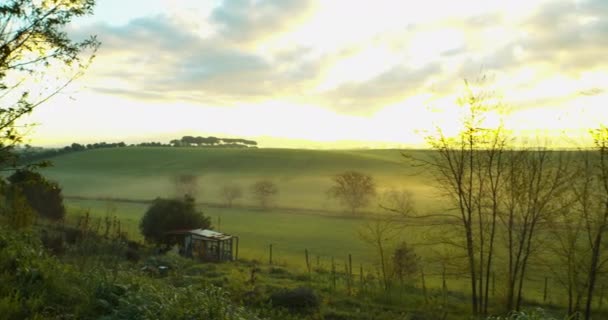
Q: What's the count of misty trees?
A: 5